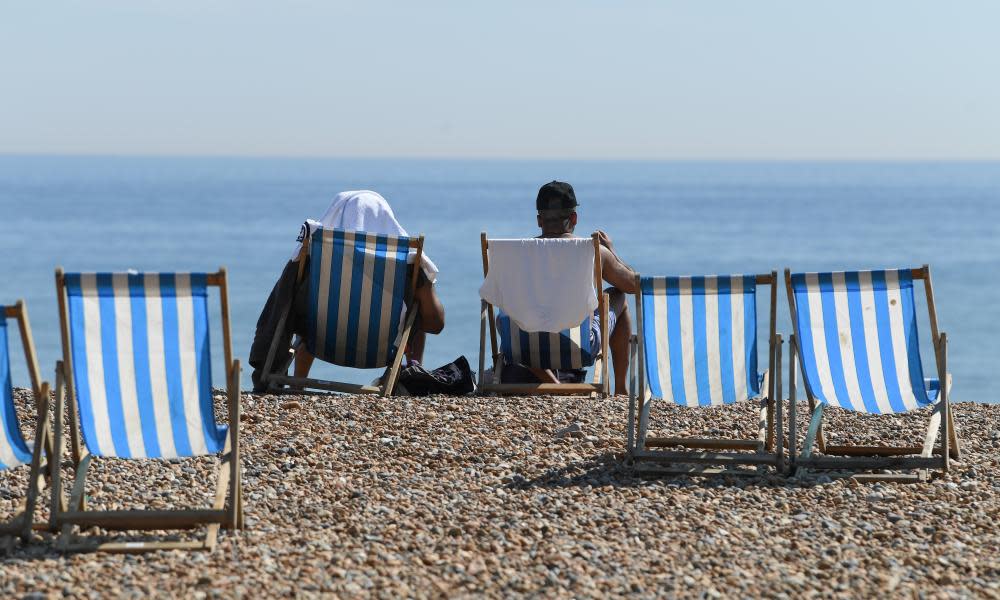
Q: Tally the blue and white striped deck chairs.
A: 6